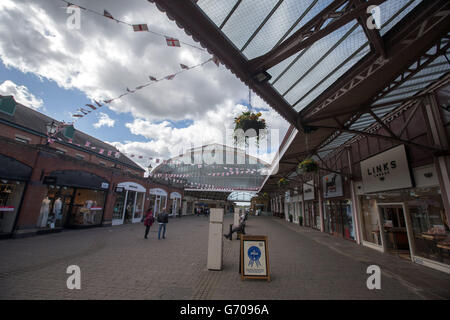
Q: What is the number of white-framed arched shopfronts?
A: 3